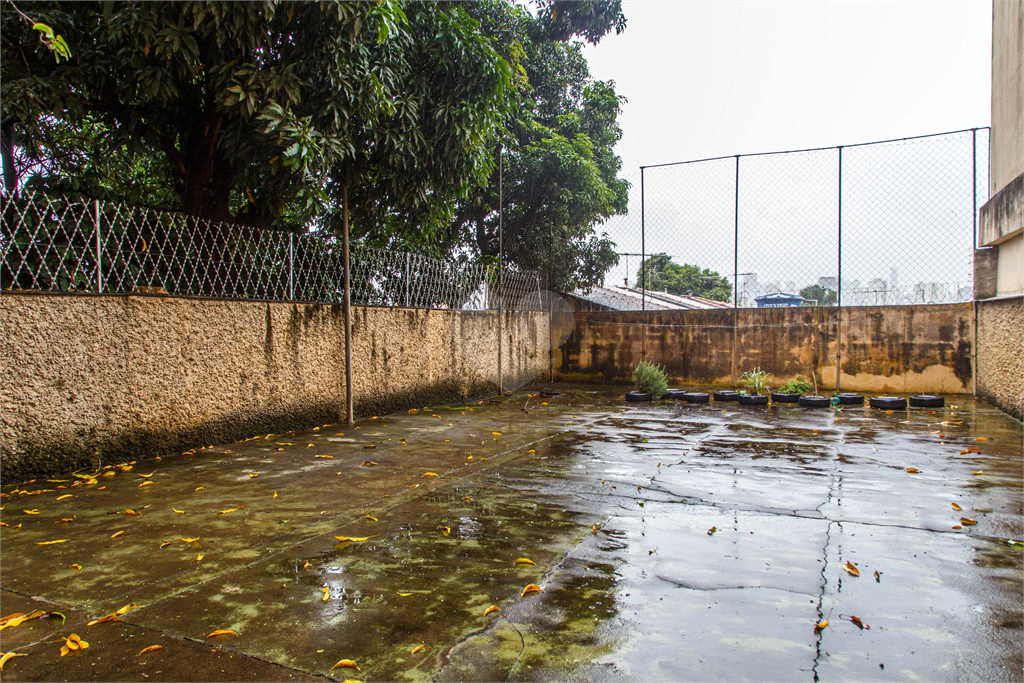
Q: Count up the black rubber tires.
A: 10